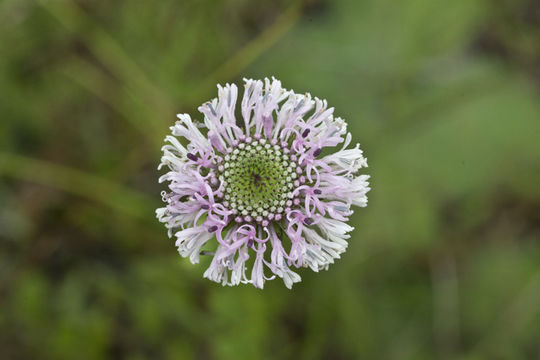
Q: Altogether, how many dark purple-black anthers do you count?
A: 8